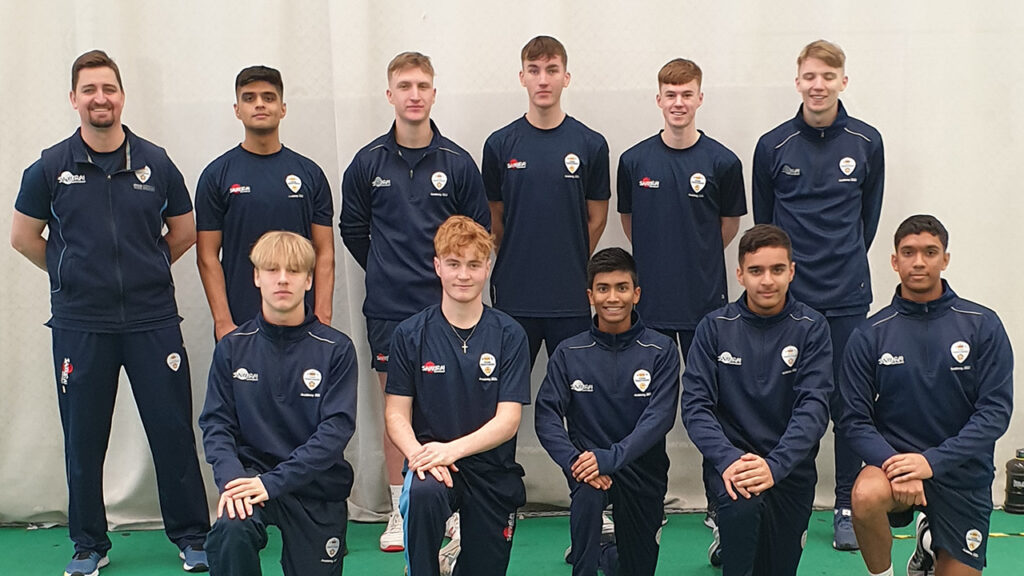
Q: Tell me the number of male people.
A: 11